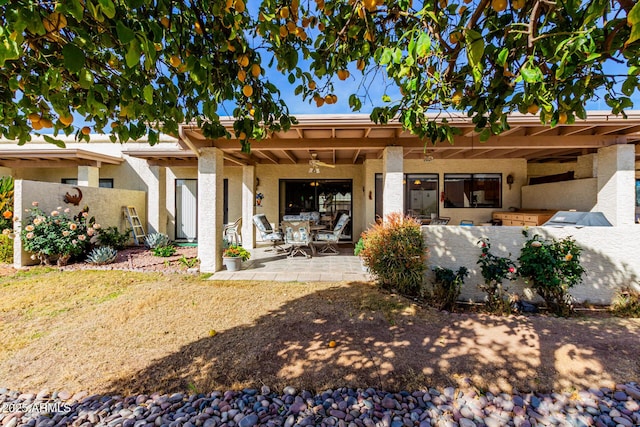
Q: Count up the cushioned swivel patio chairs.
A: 4